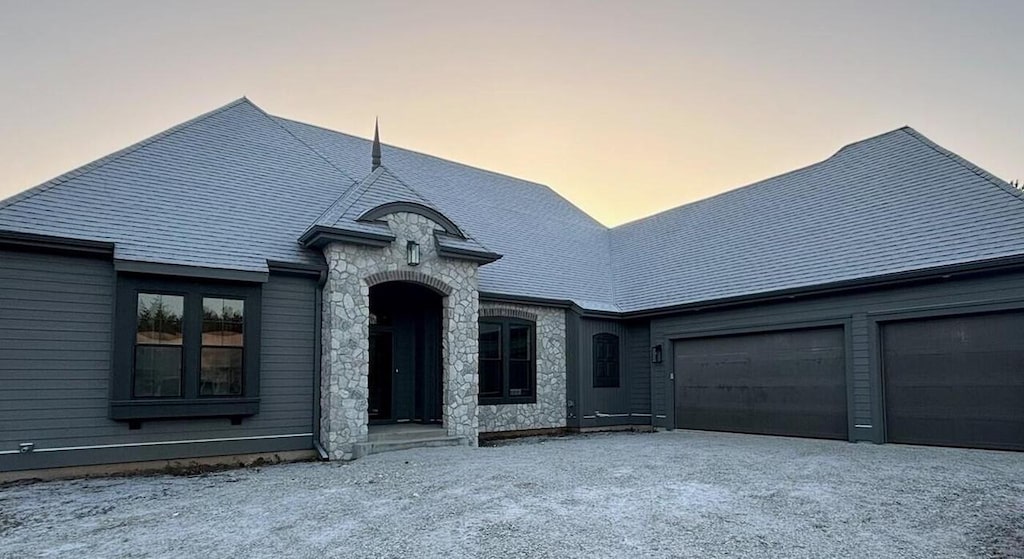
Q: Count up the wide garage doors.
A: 2